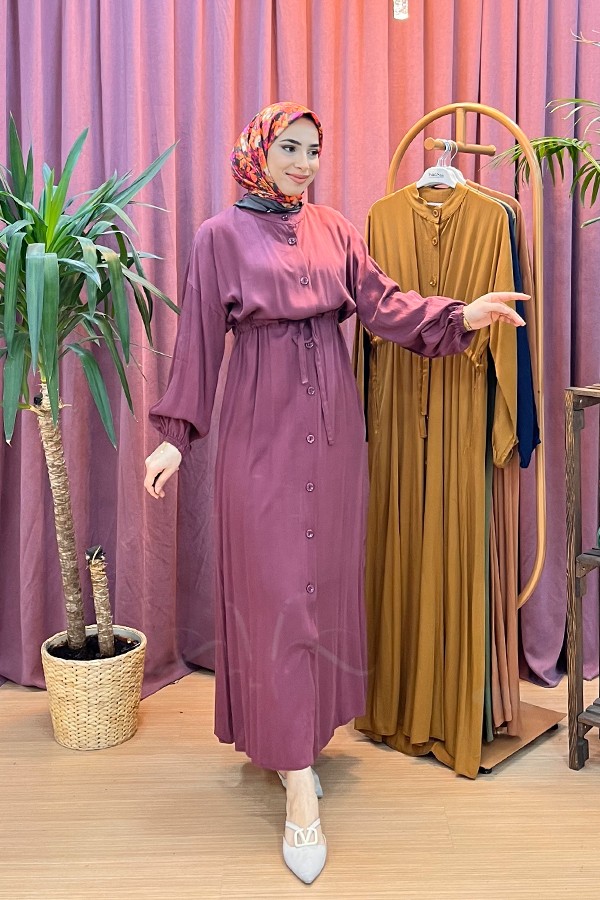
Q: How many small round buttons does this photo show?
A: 12